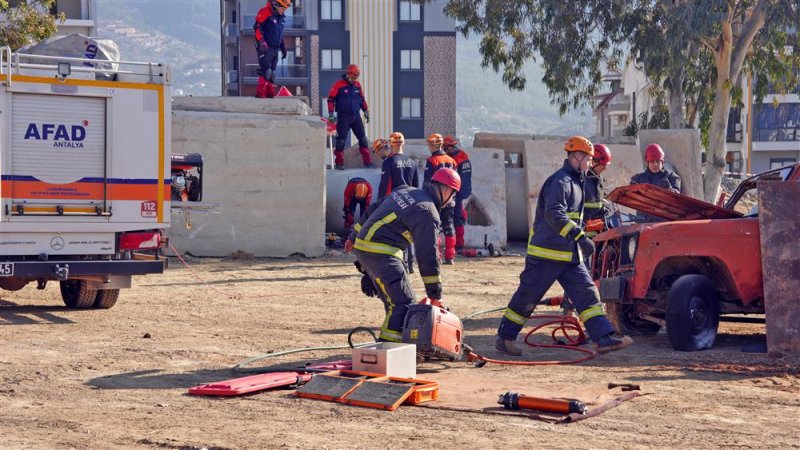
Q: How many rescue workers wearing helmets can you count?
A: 11